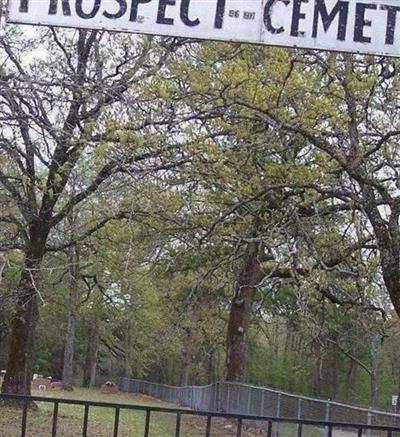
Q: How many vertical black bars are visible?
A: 13